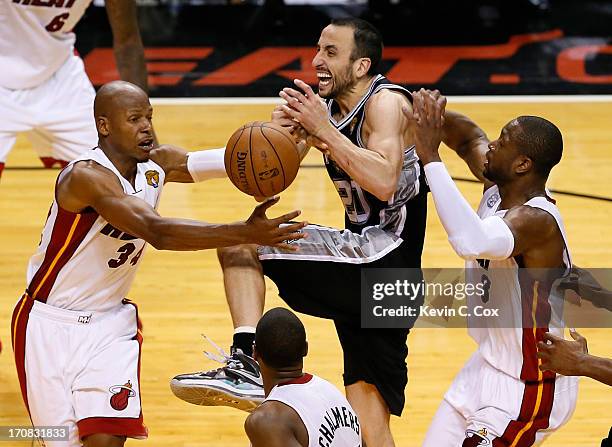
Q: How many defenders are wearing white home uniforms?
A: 4